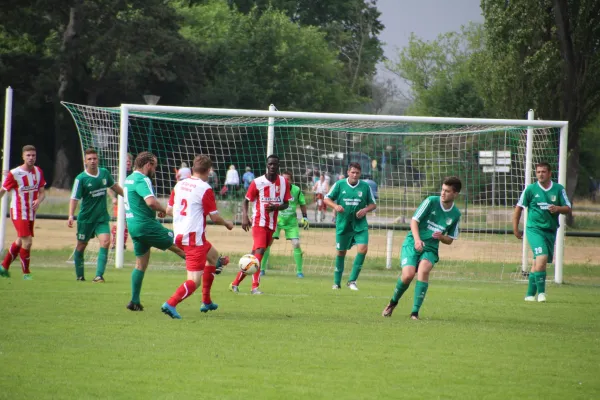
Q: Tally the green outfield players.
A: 5